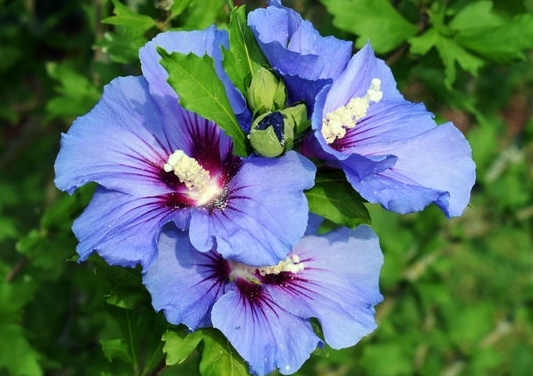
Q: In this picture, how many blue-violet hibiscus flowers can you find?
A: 4